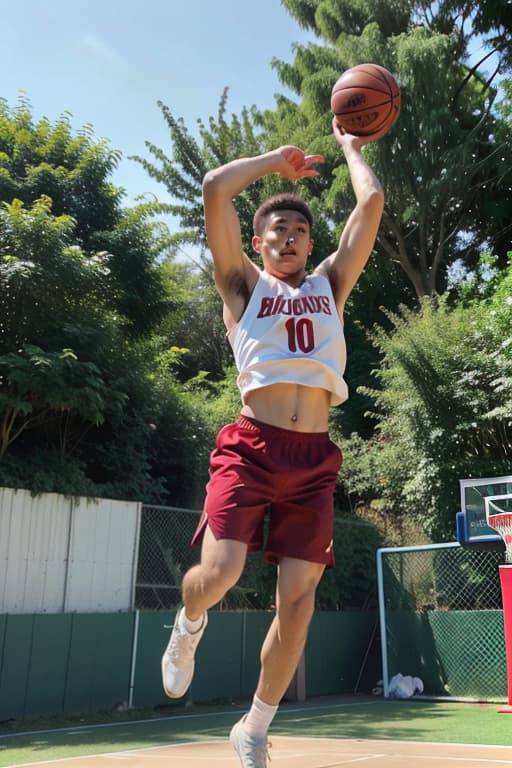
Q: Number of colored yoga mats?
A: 0